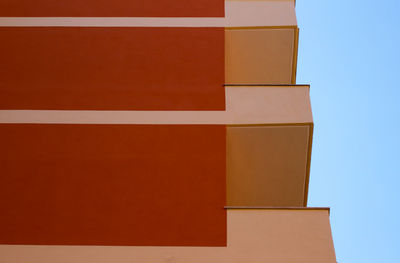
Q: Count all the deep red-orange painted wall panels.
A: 3